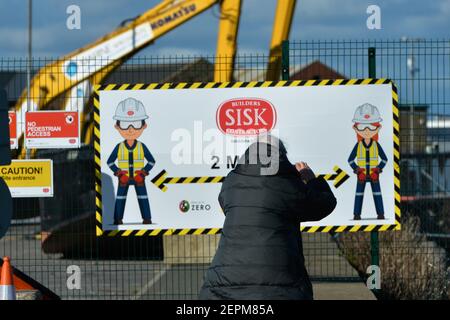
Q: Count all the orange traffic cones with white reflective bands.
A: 1